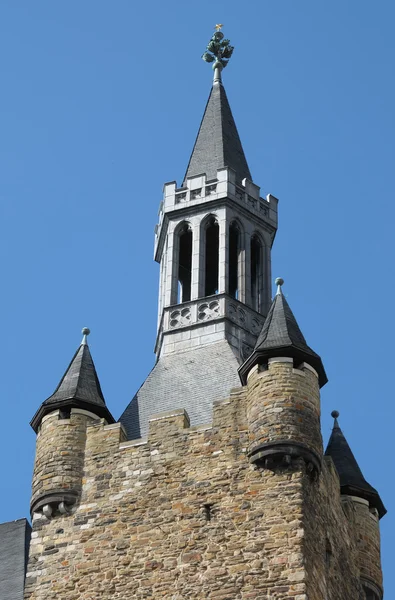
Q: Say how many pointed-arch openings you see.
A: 4